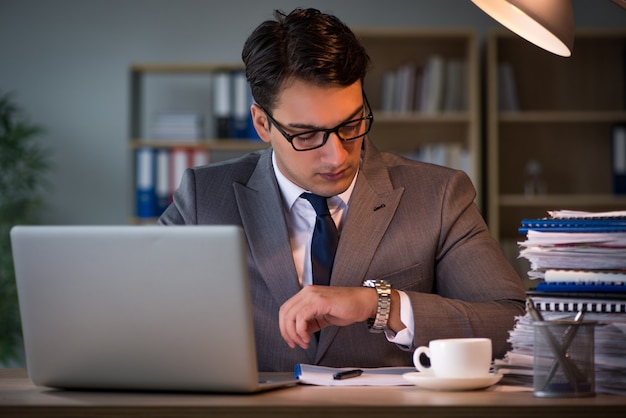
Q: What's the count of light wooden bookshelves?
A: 3